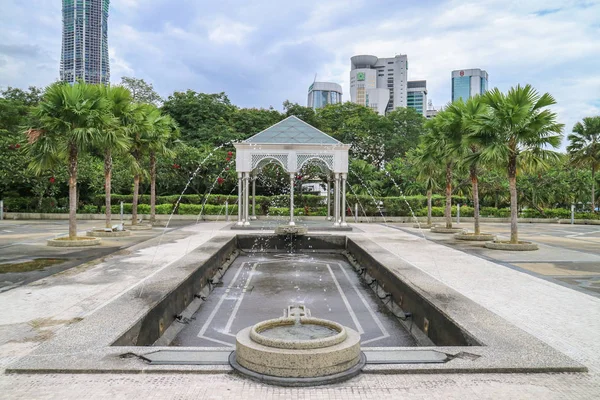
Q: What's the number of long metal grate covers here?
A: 2